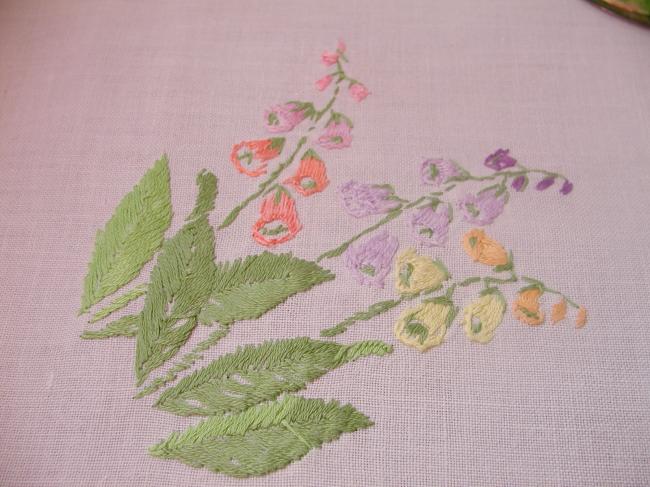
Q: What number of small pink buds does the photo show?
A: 4